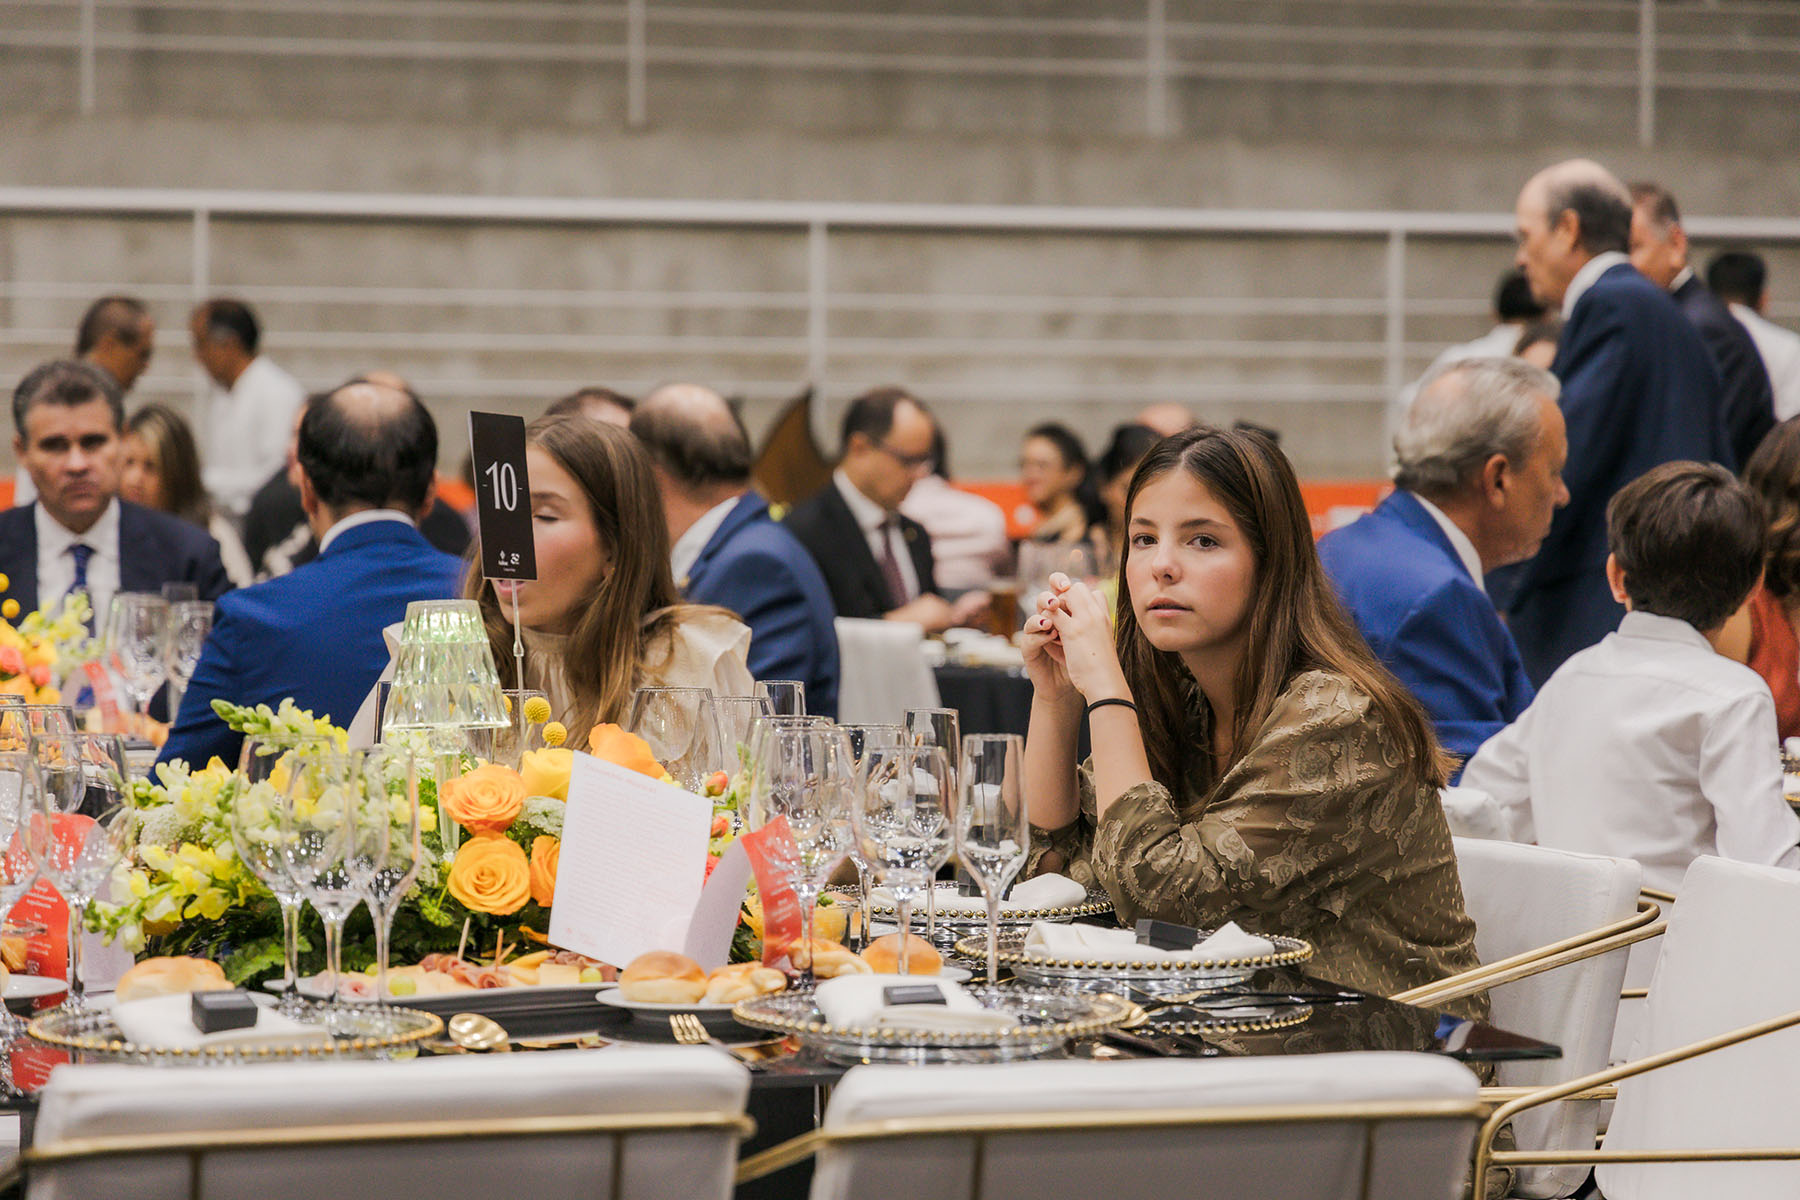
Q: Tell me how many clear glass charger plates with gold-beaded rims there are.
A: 4